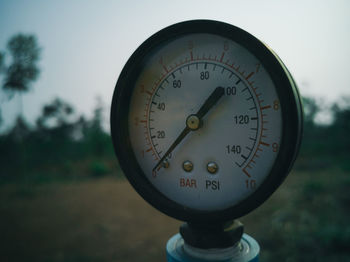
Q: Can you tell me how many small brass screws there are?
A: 2